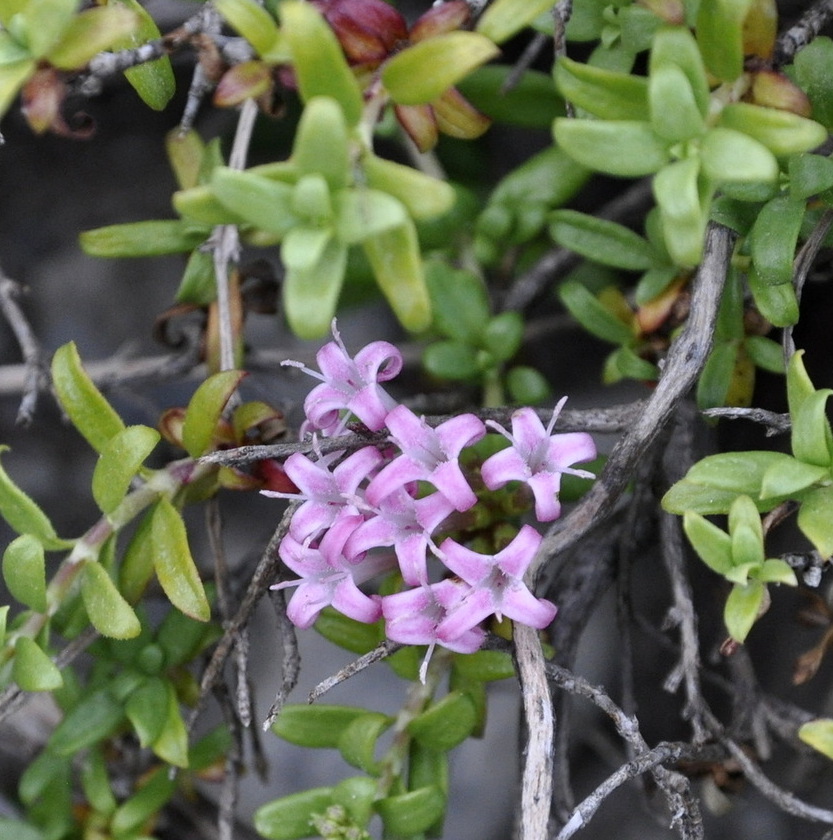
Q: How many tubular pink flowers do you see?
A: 8